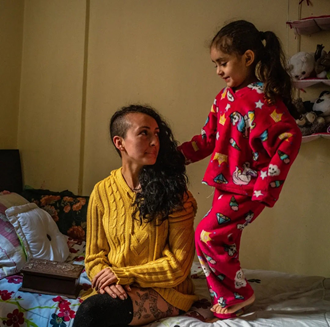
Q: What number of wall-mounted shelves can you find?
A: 3